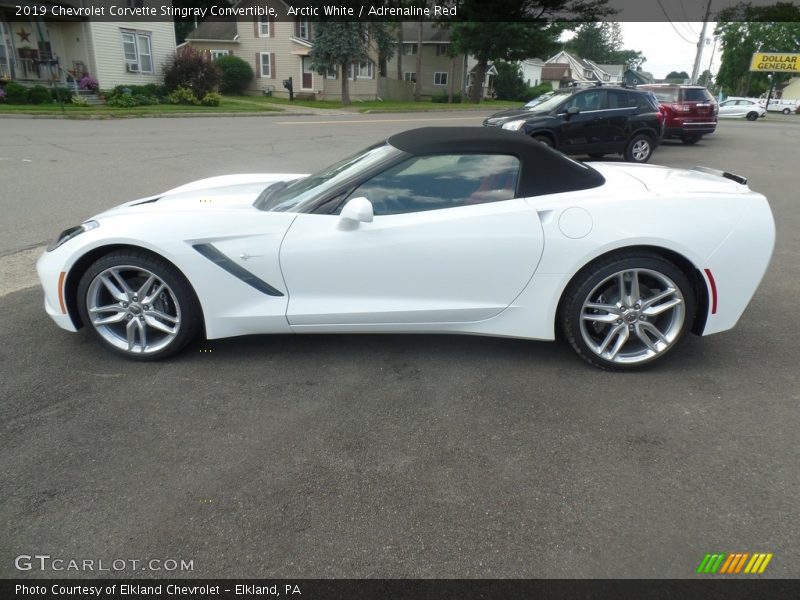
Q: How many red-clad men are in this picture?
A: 0